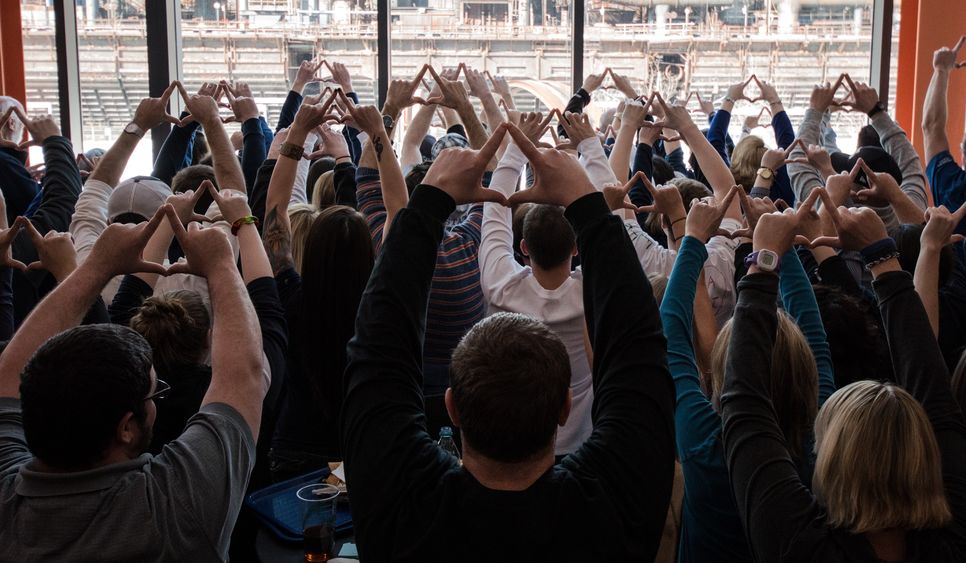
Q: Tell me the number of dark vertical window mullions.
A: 5